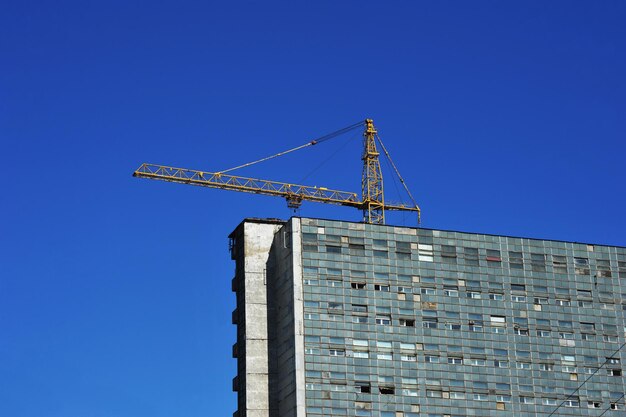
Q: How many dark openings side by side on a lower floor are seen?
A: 2